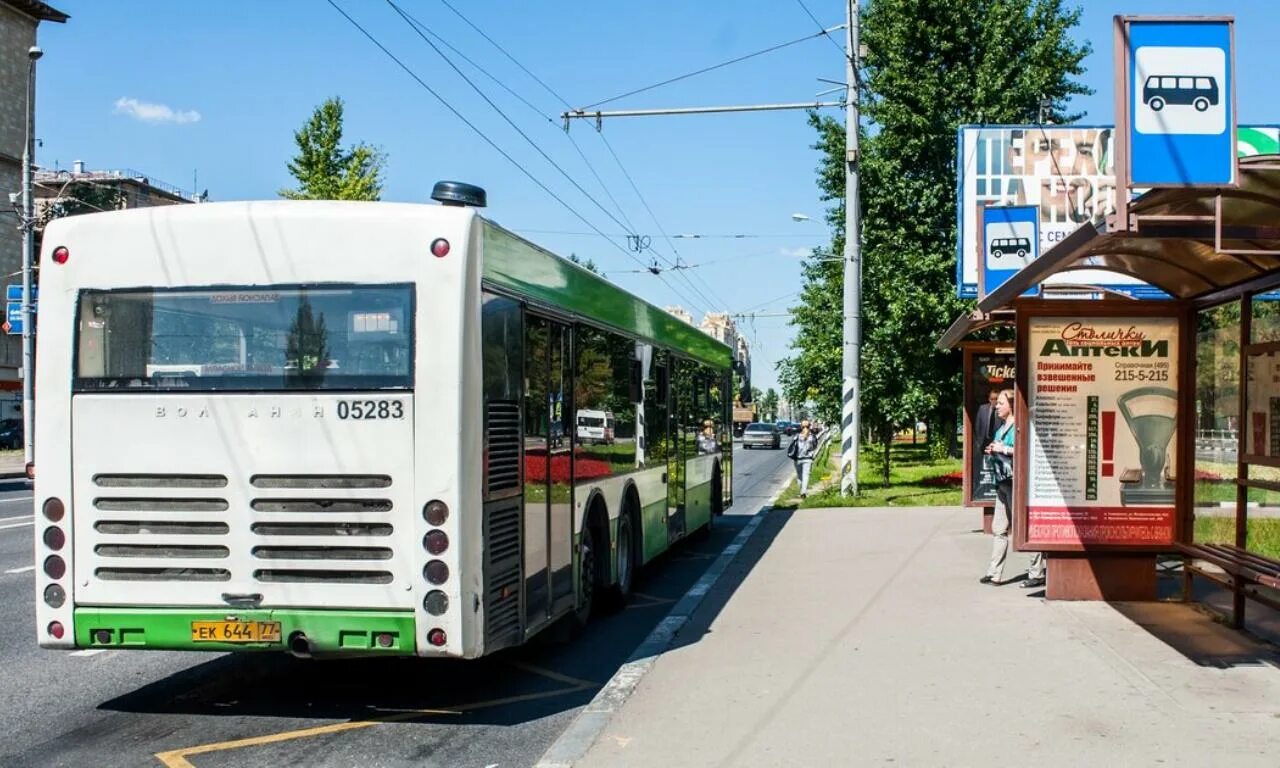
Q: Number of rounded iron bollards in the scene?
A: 0